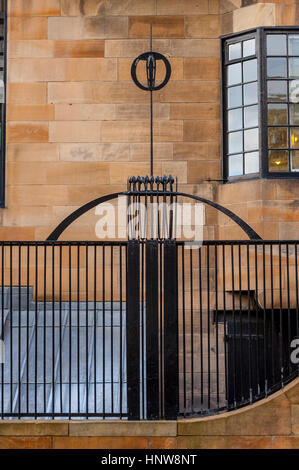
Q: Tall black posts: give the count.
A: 3